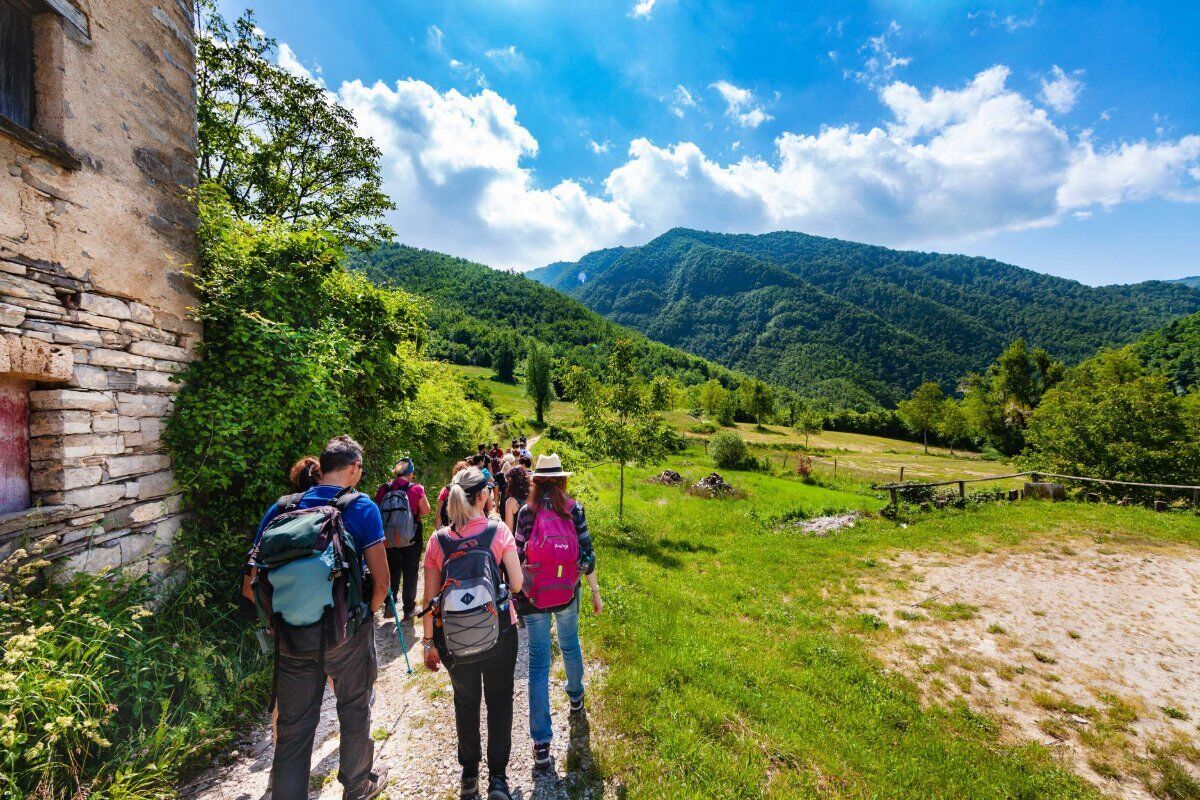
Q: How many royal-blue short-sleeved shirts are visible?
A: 1